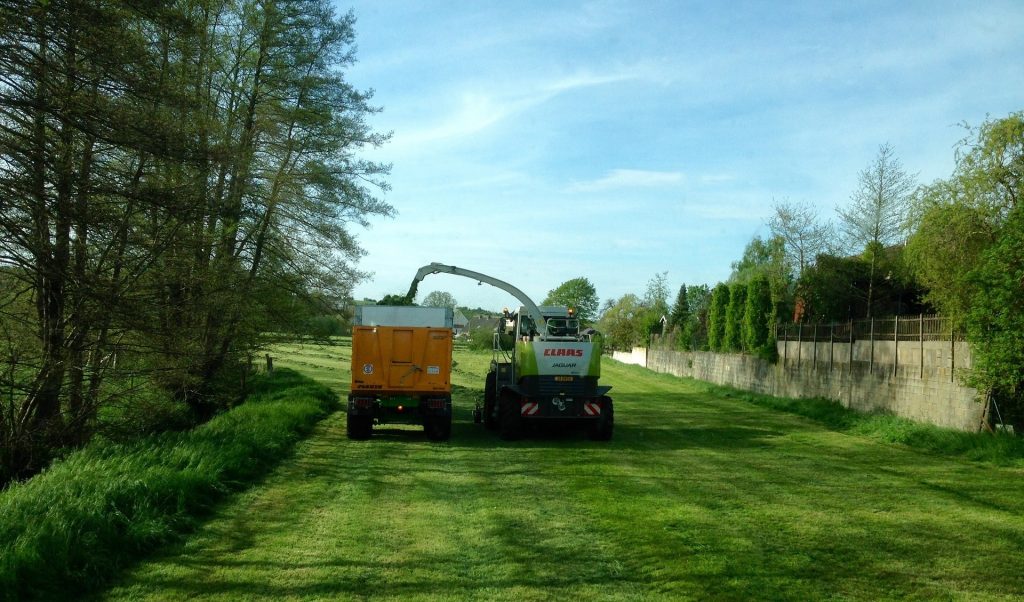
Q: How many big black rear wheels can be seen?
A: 4